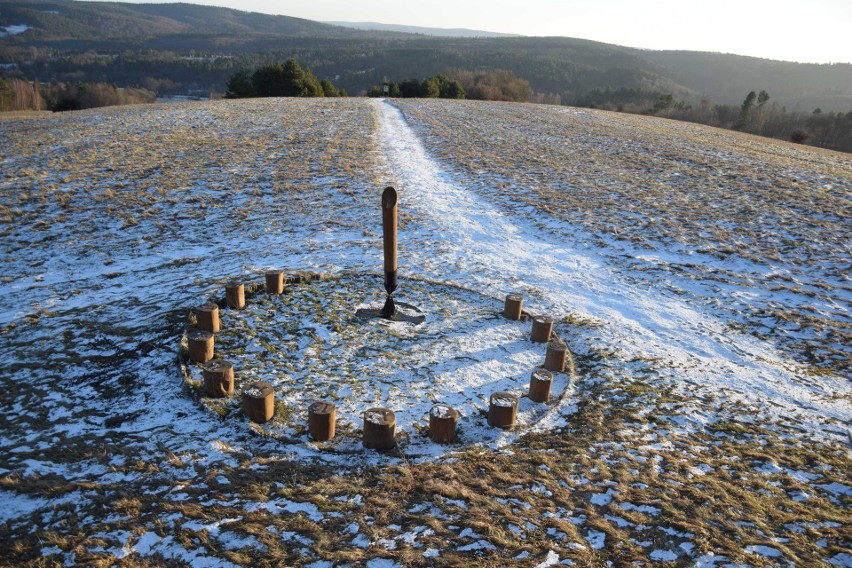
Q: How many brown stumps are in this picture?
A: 14